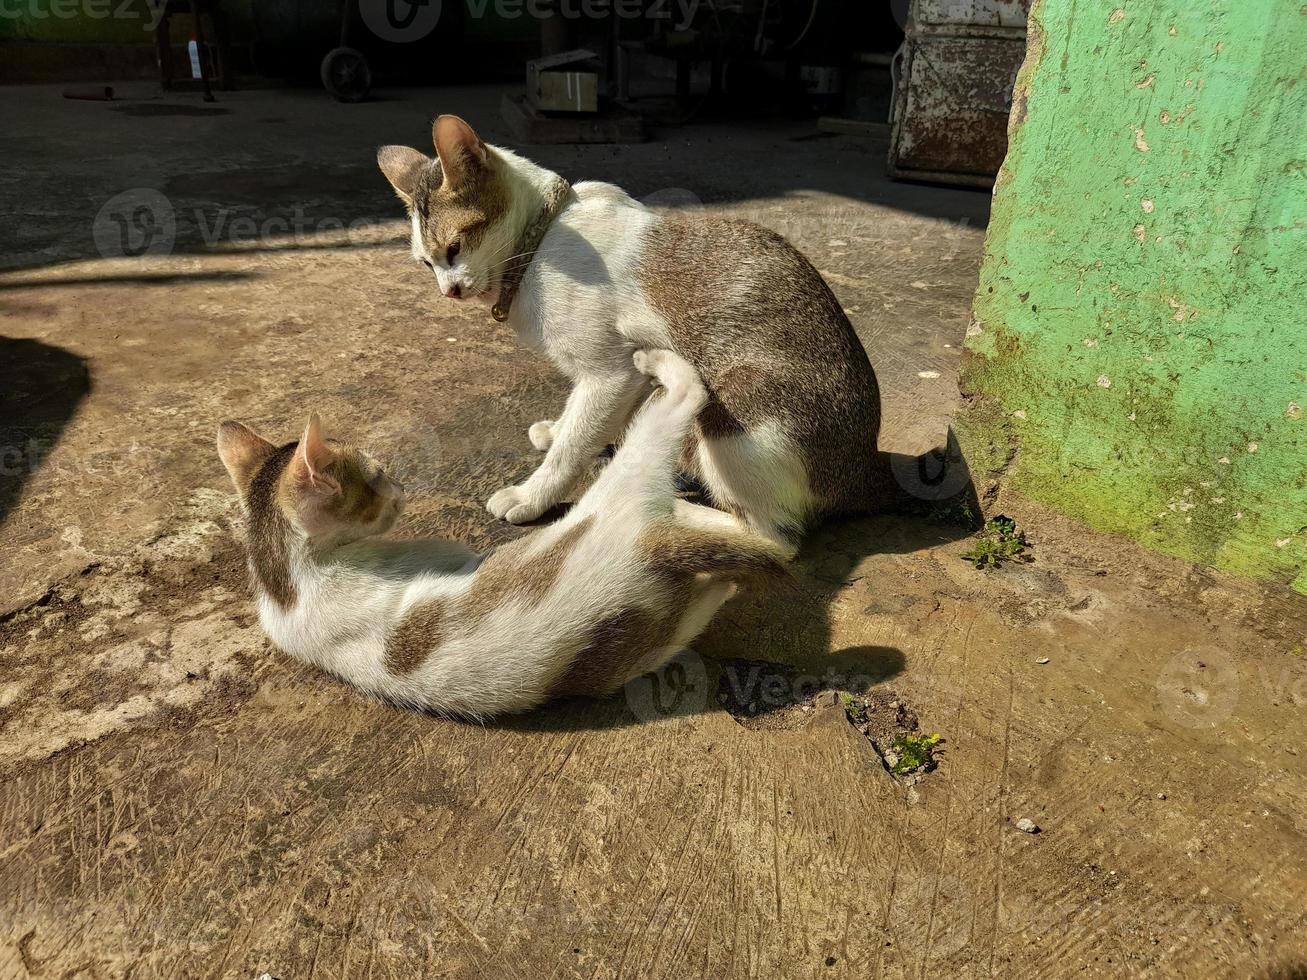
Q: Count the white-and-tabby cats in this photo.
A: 2